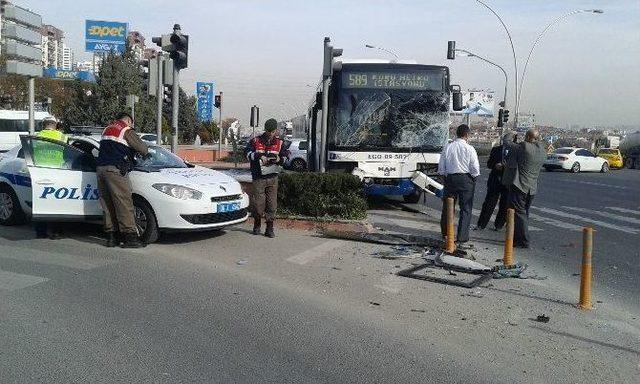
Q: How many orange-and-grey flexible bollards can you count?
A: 3